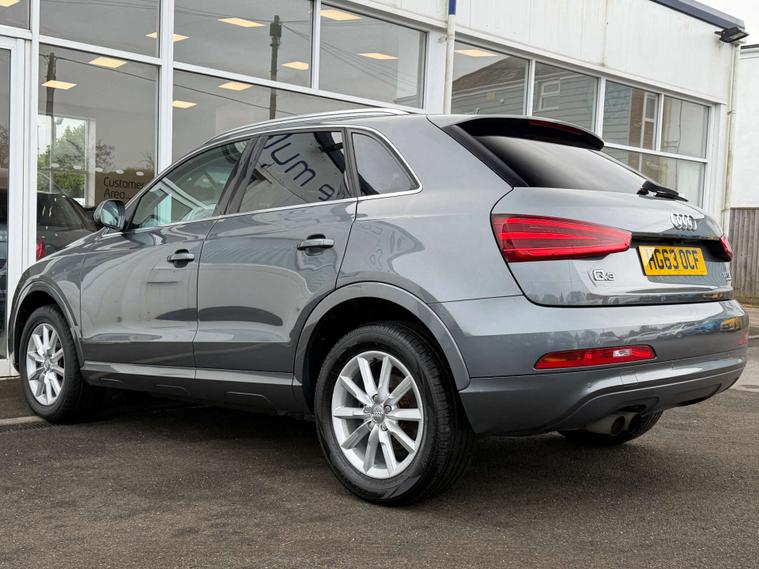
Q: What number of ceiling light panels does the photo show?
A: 11